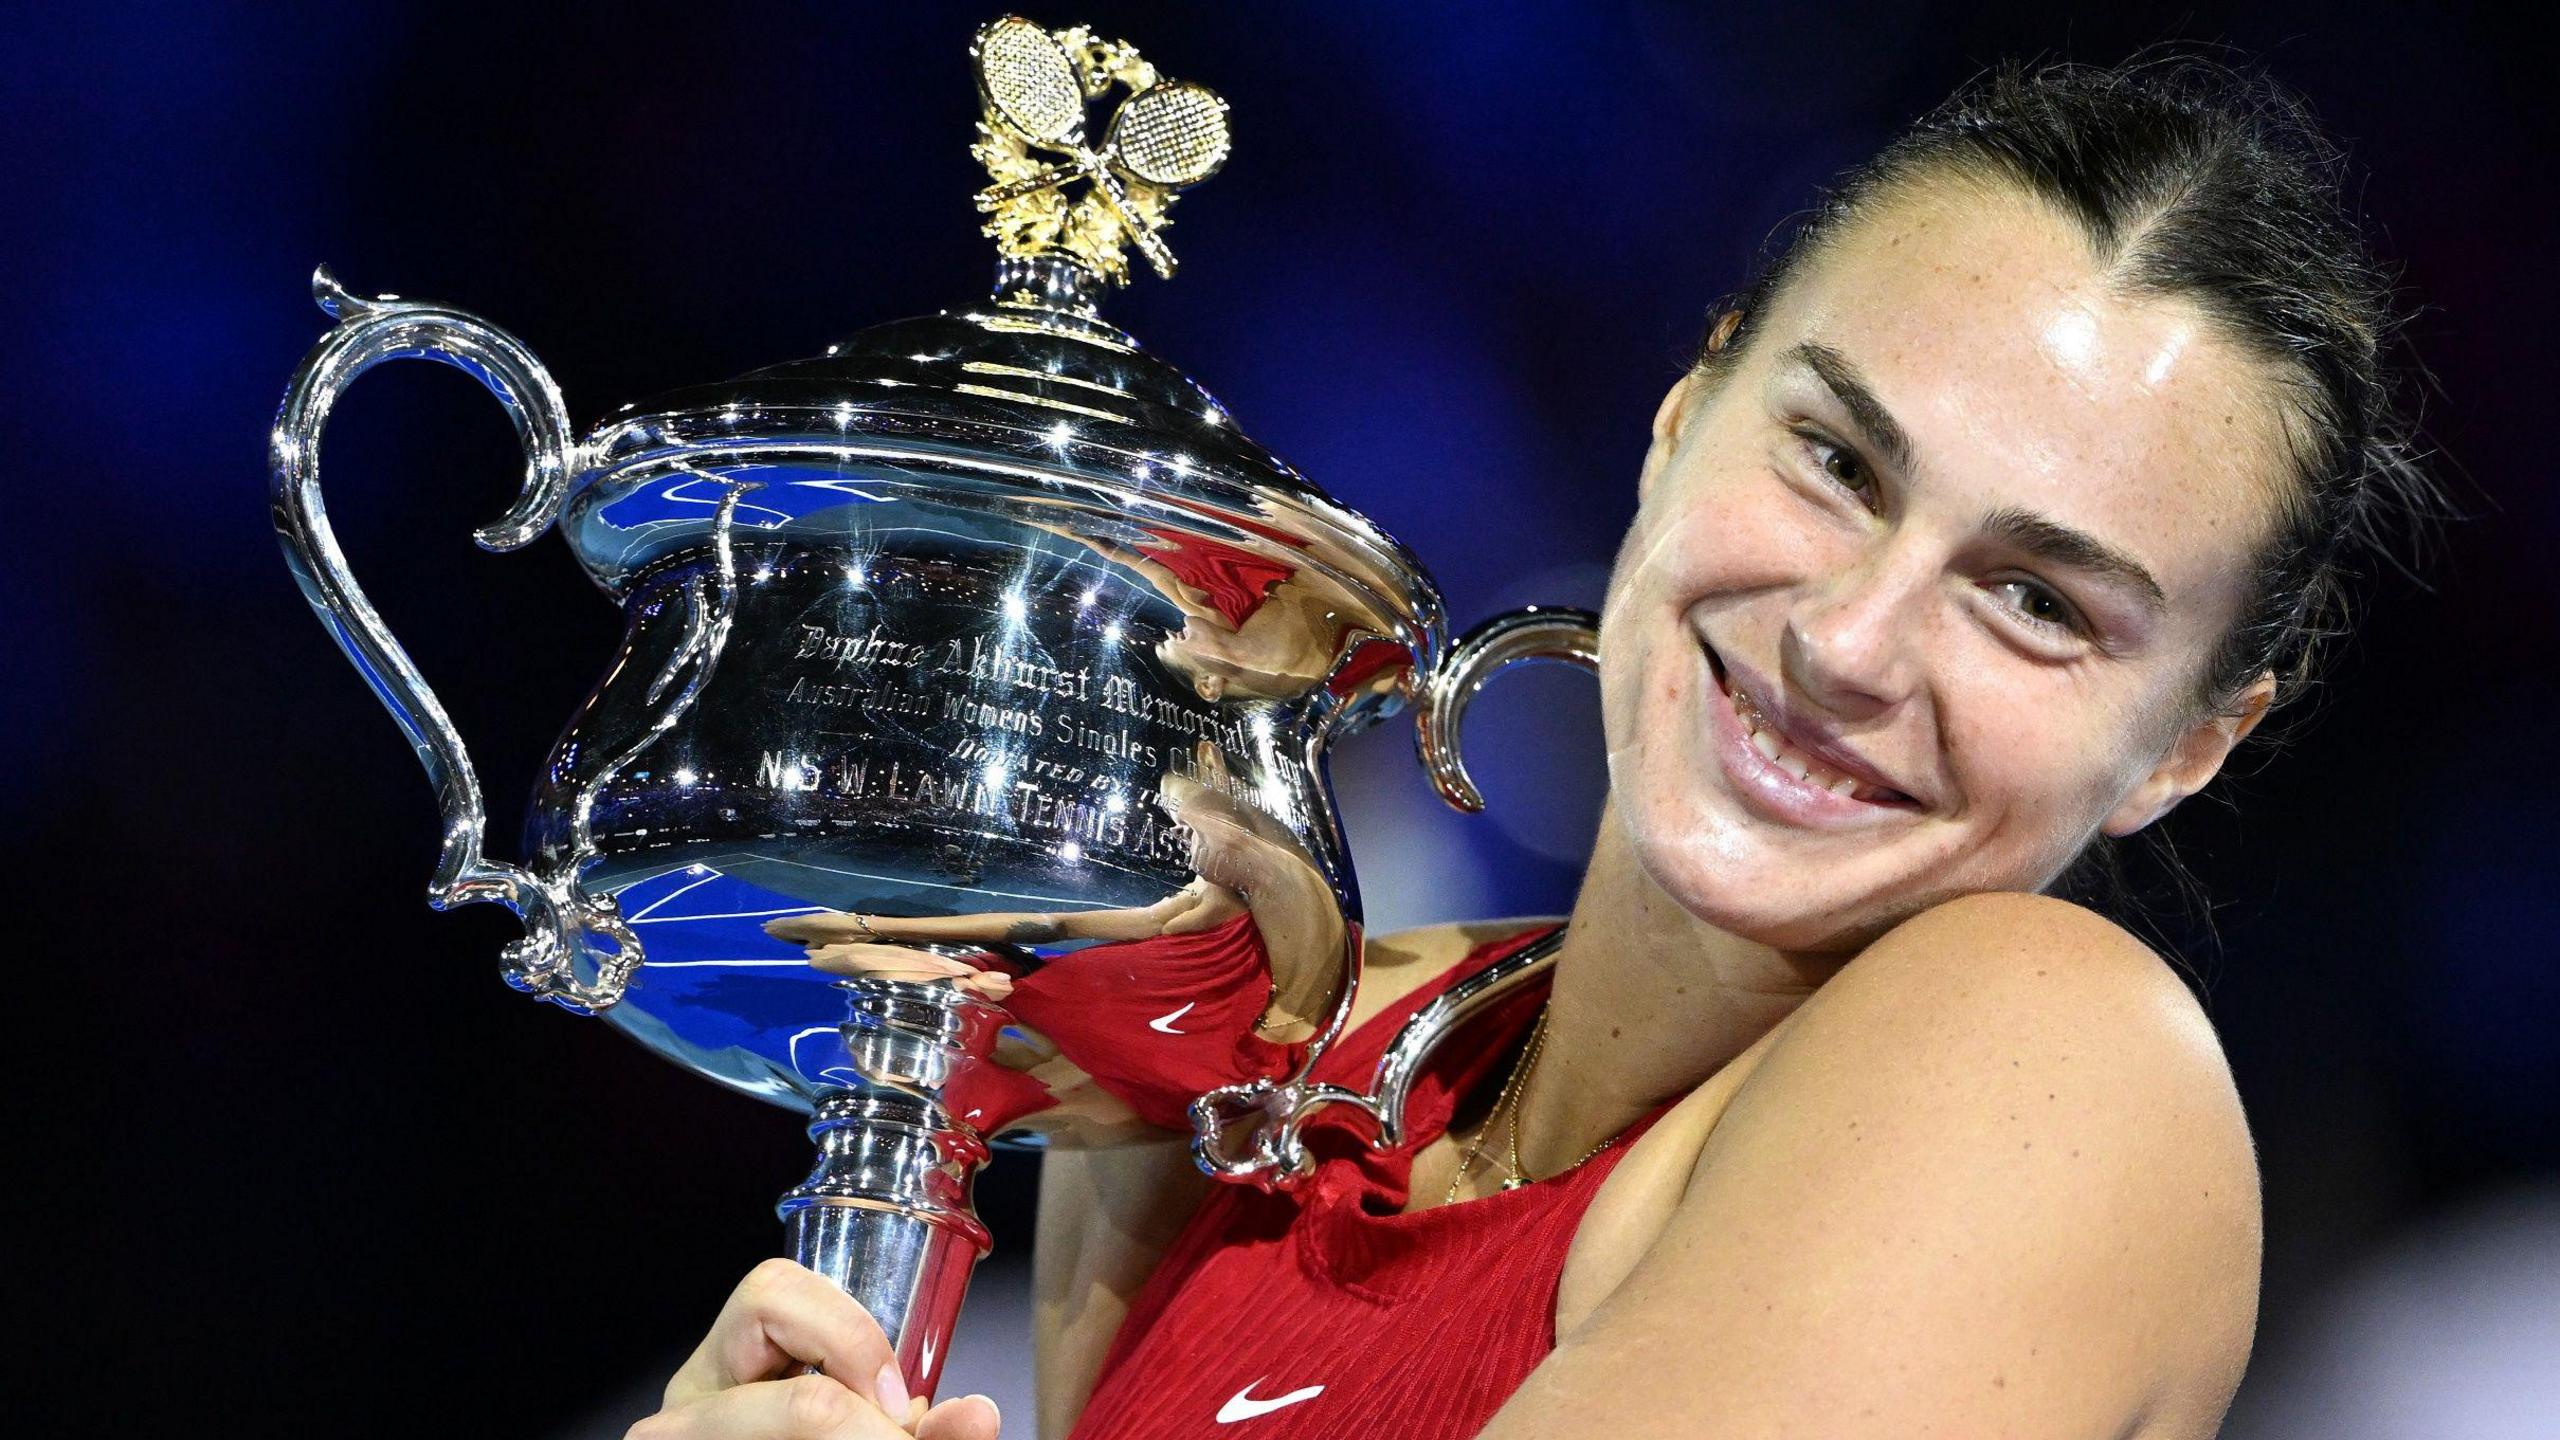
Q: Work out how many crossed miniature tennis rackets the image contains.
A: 2